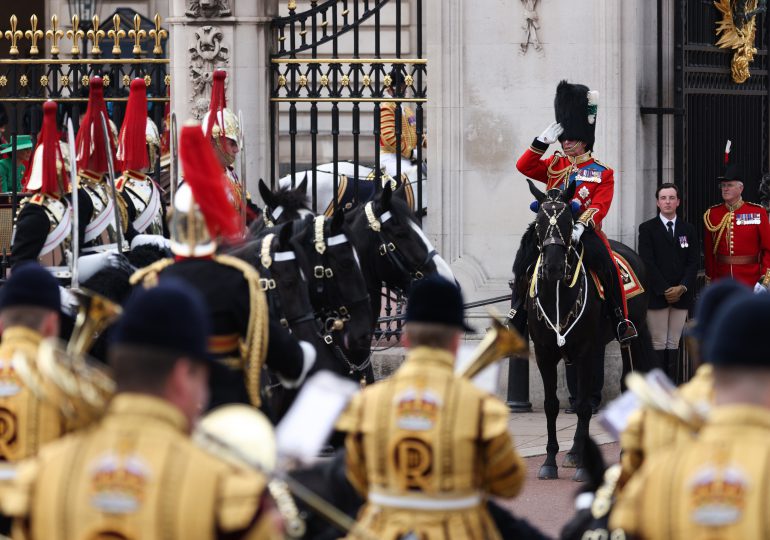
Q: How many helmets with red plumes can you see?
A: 5